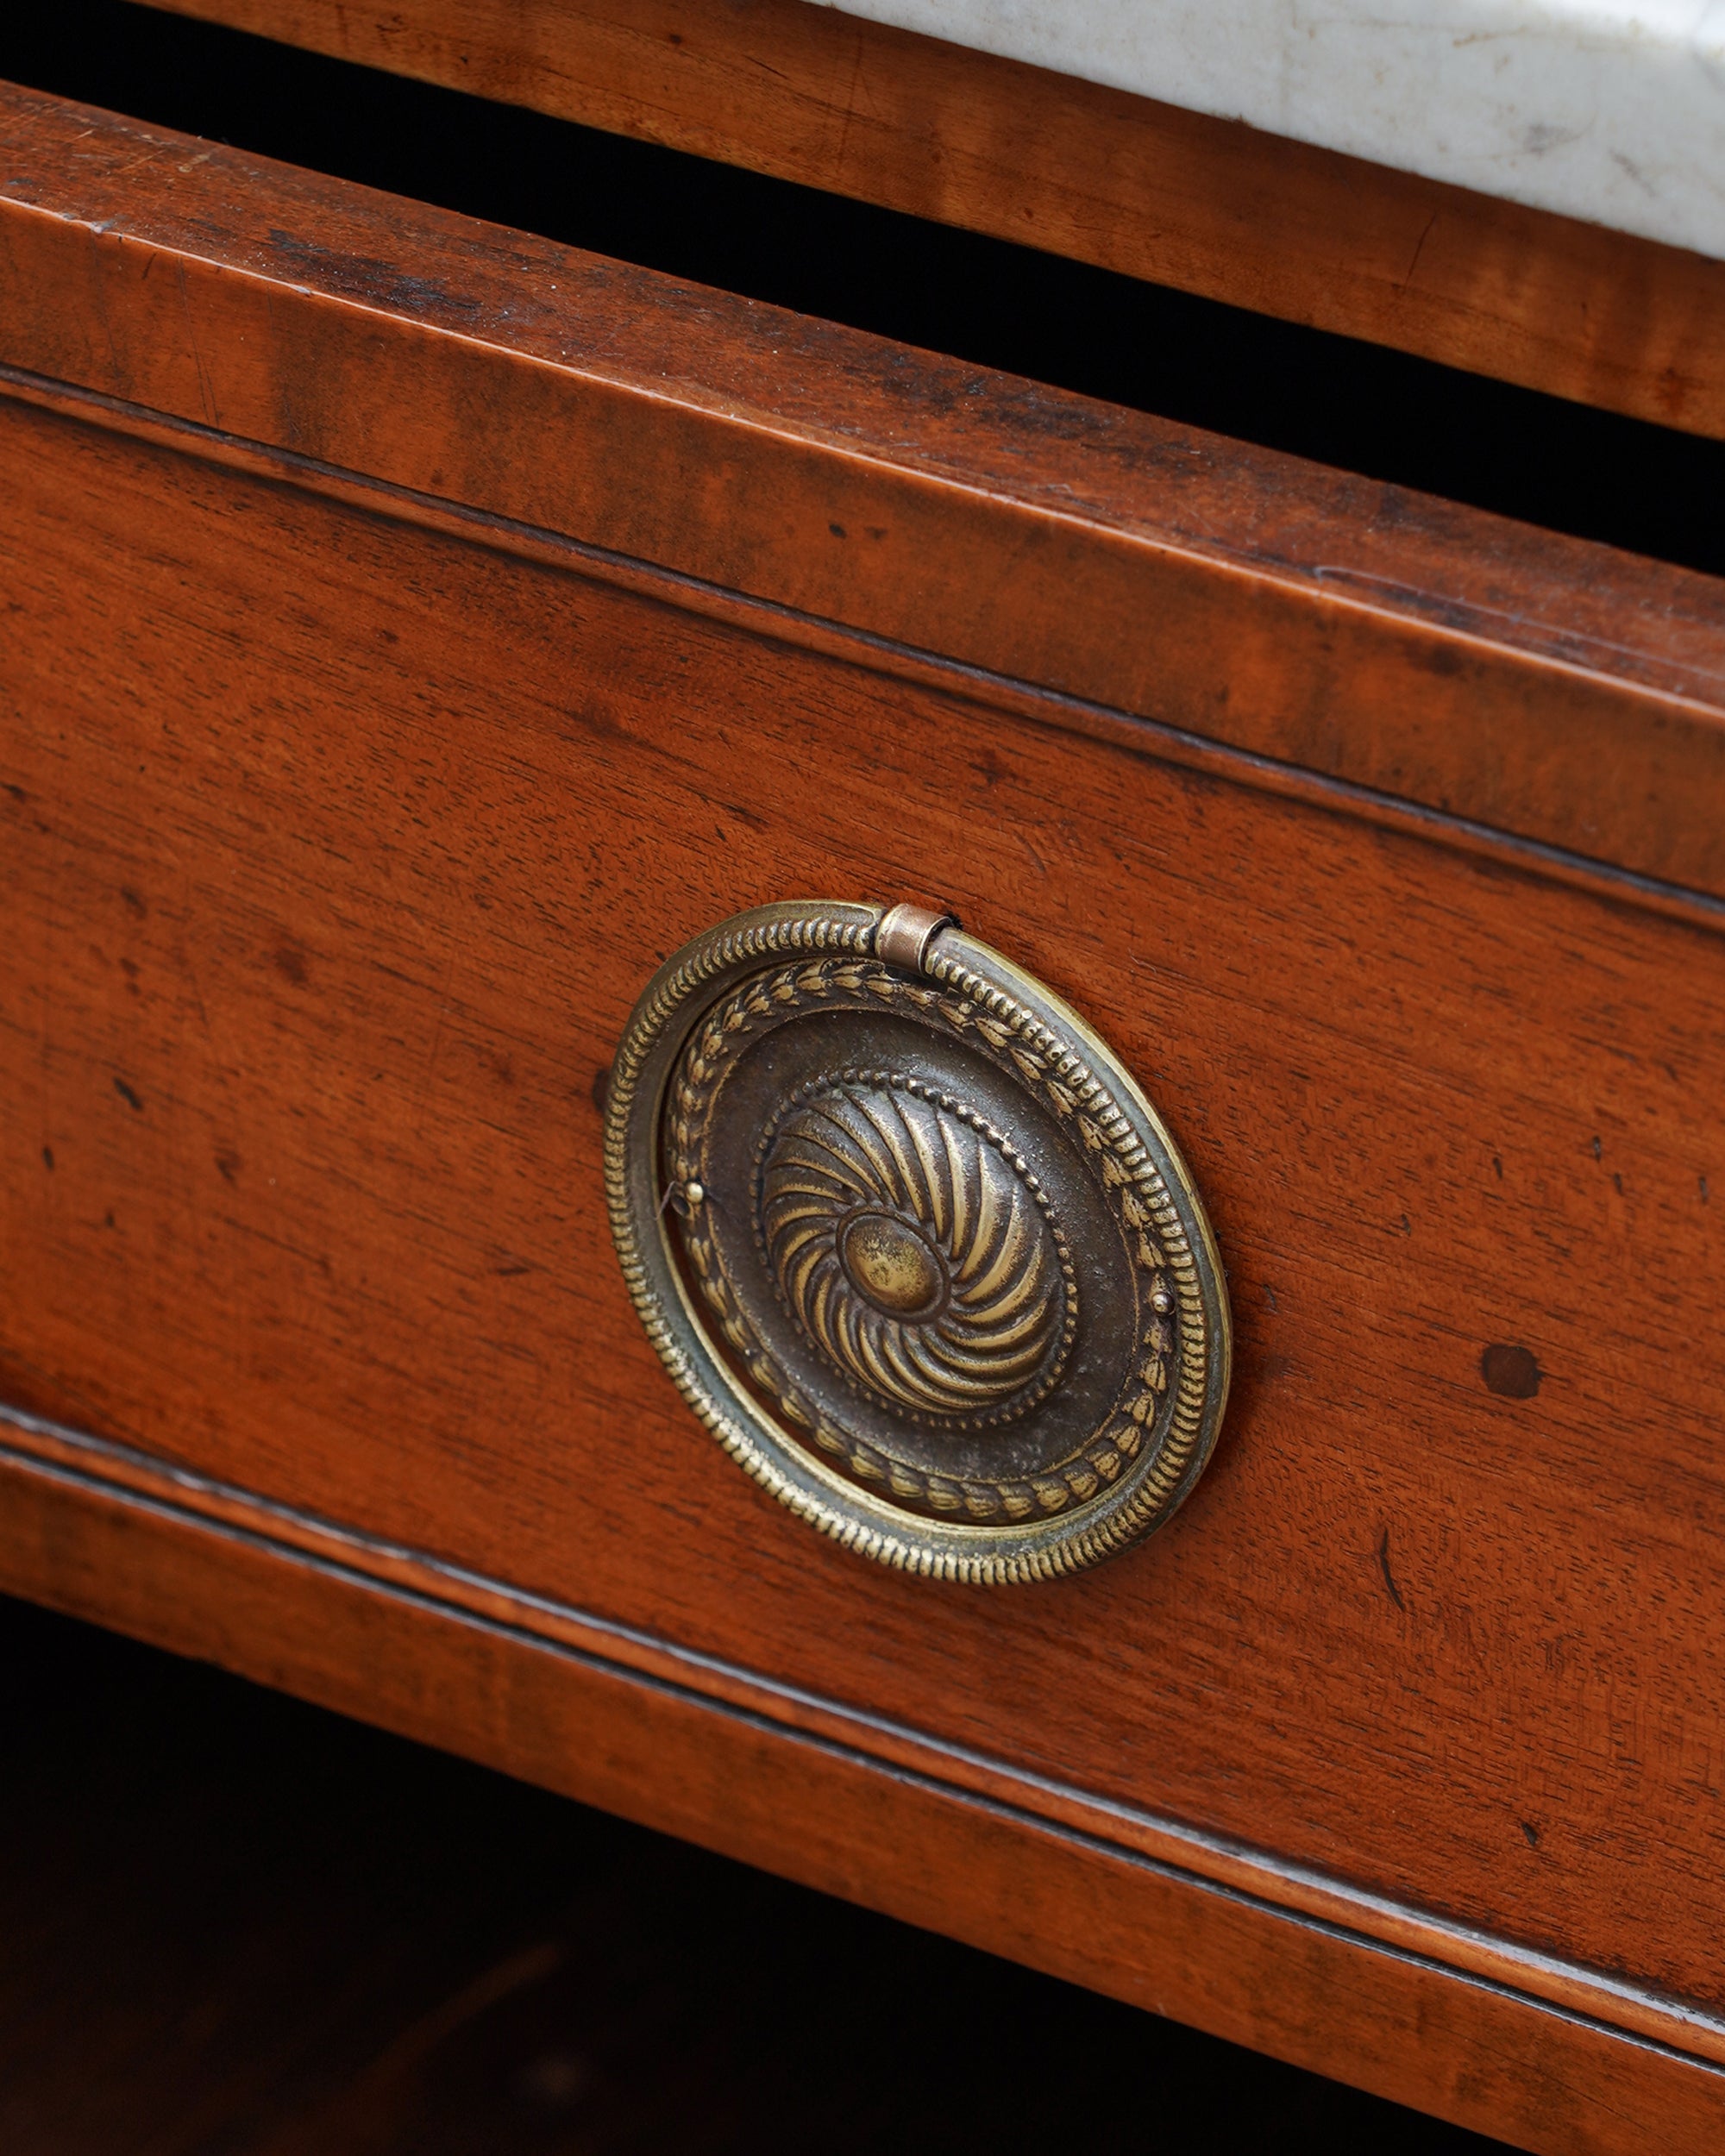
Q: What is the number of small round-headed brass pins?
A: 2